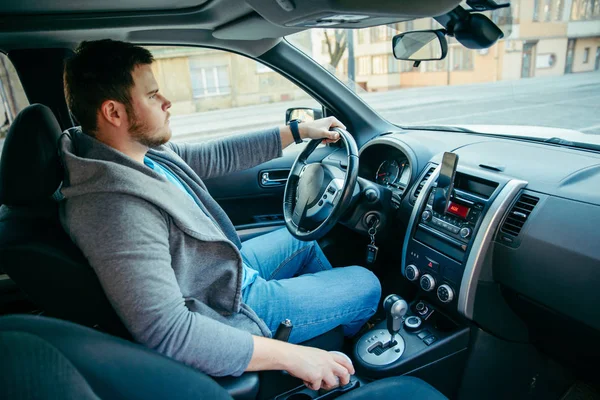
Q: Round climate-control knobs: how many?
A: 3